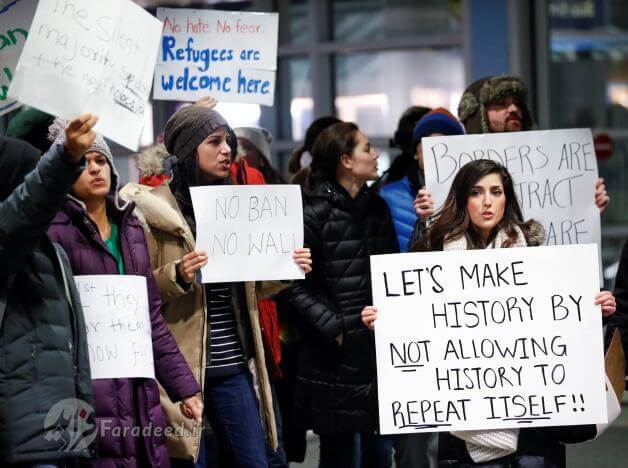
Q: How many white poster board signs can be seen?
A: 7